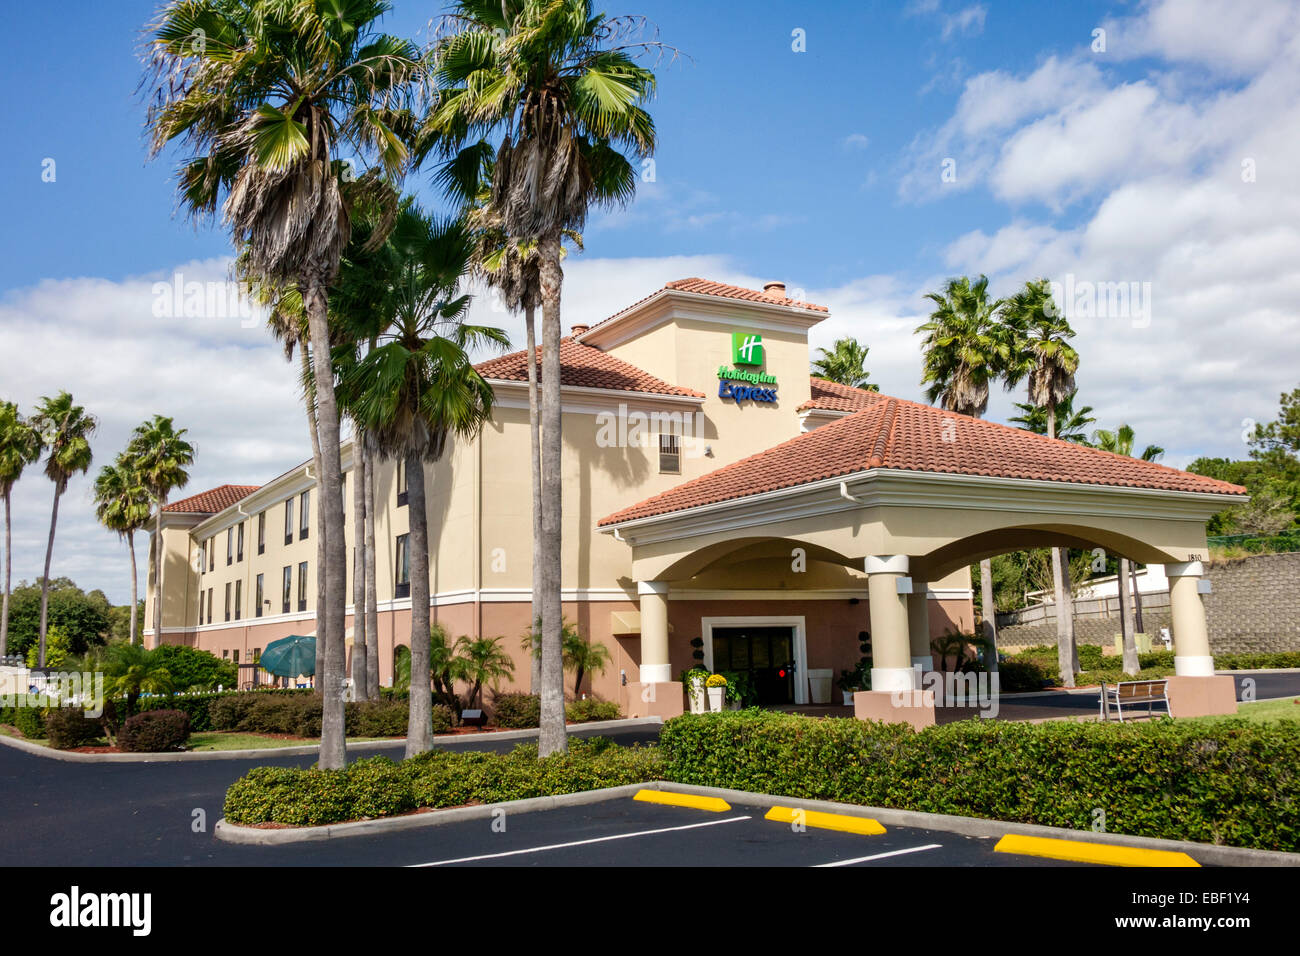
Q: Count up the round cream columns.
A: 4